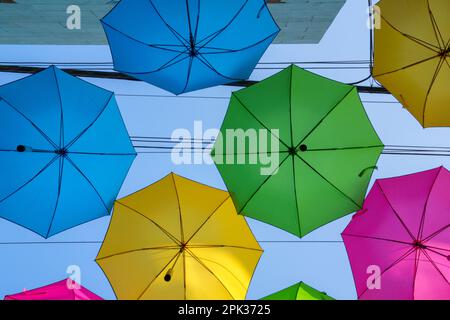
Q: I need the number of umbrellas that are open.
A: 8